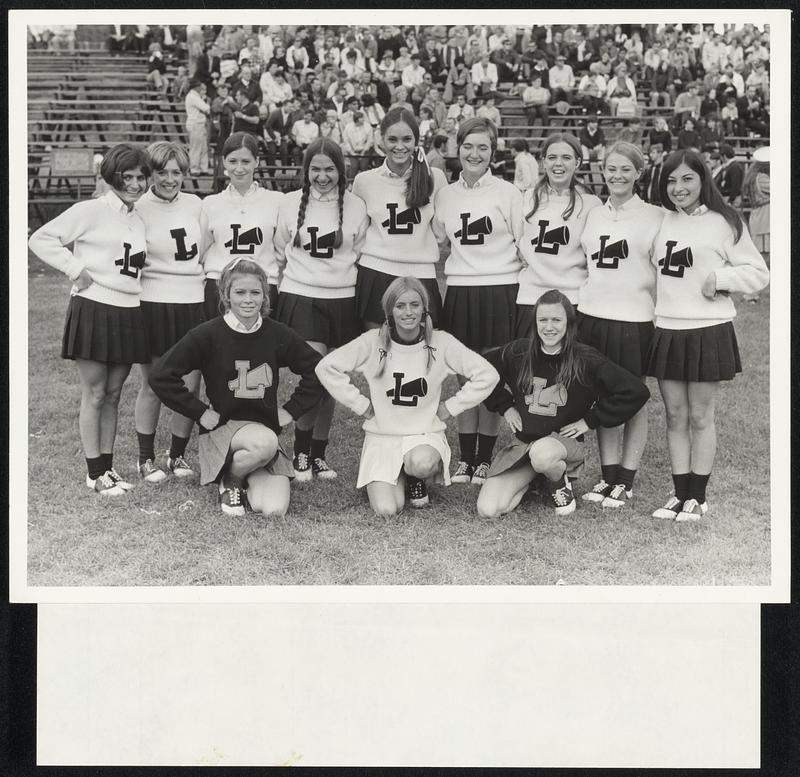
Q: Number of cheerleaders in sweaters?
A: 12